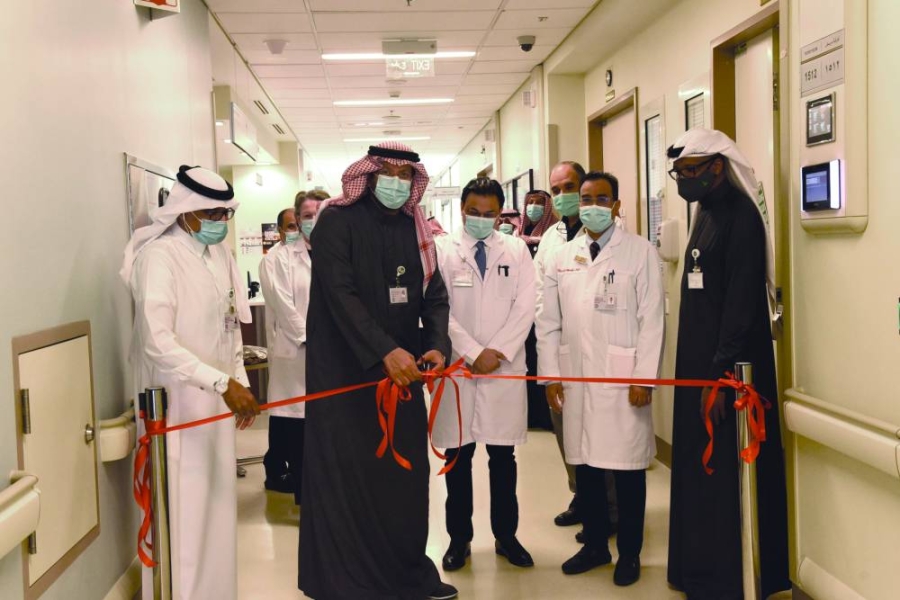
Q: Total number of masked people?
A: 10